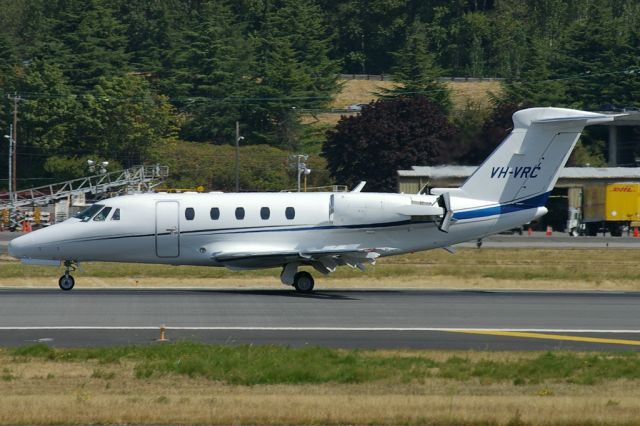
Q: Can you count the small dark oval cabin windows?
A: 5